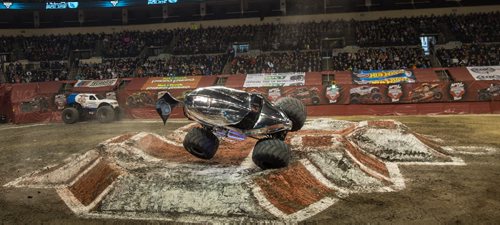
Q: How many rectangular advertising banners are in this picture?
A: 5